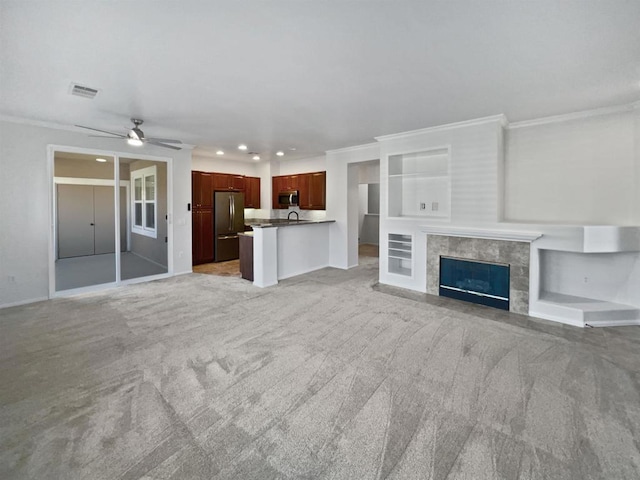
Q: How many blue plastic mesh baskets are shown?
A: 0